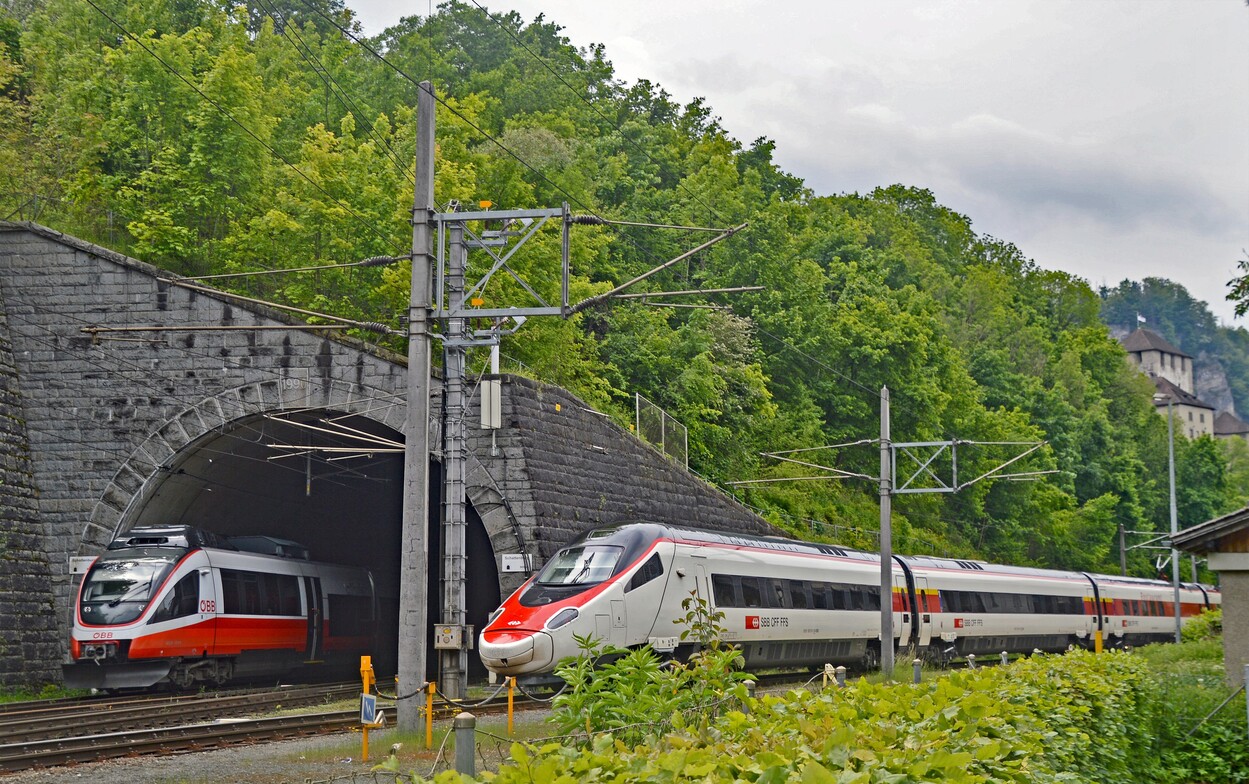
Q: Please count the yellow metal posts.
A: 4